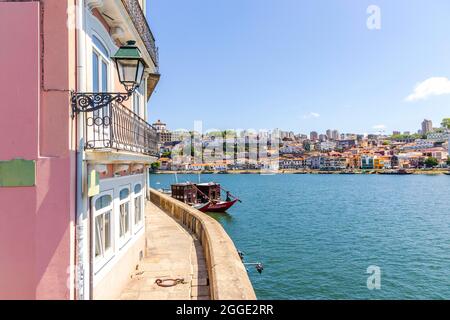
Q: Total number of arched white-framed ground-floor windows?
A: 3